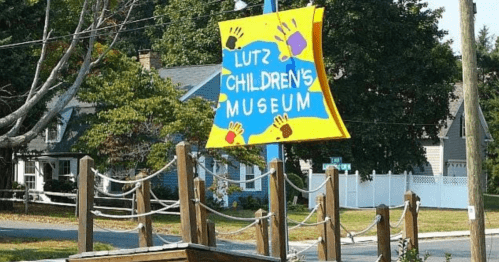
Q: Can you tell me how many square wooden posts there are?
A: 11